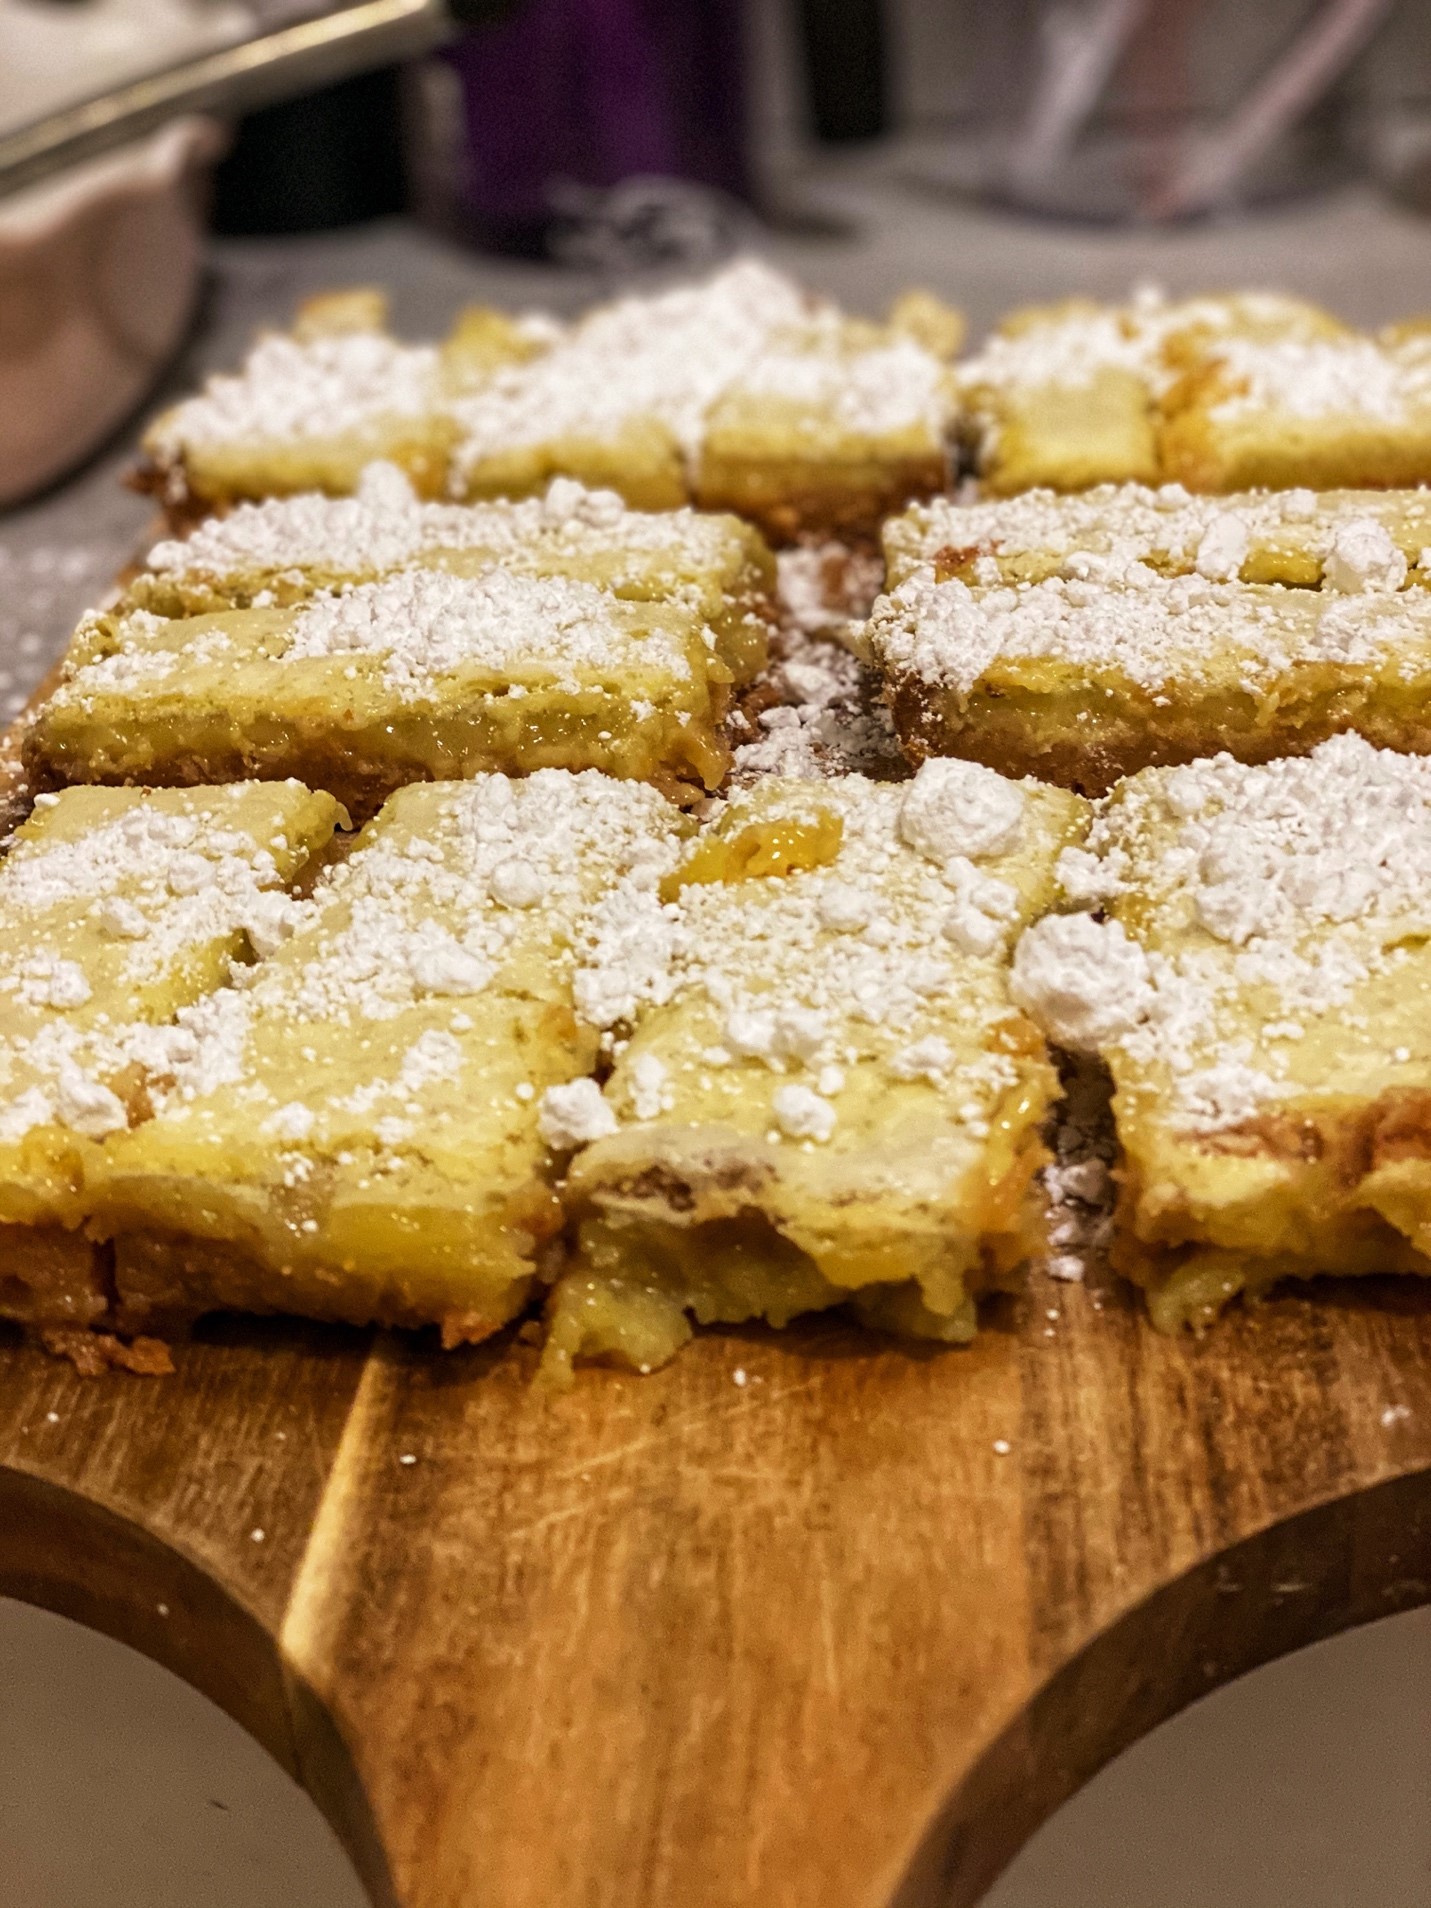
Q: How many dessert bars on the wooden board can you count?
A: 13